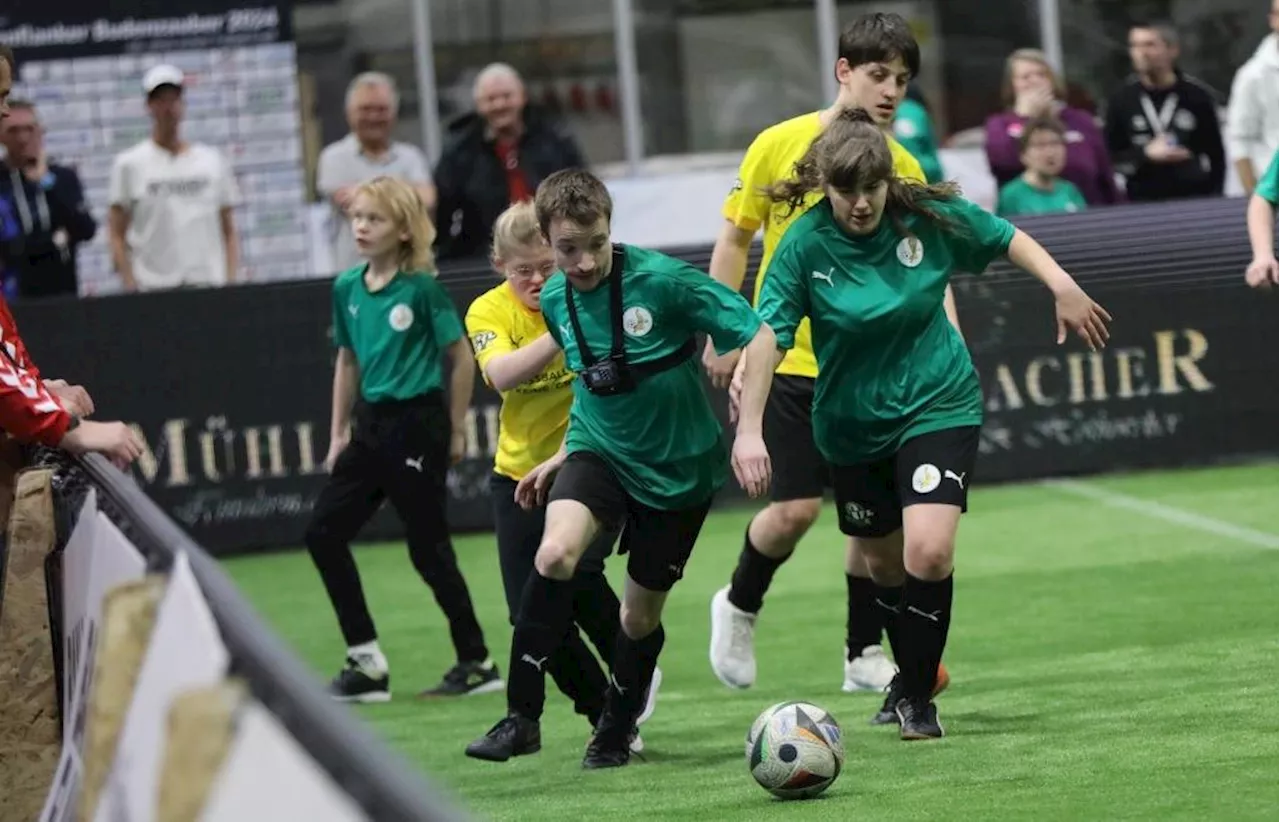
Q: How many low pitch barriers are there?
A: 2